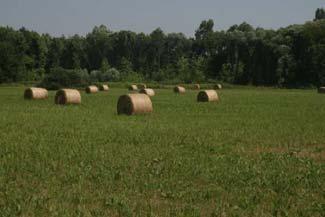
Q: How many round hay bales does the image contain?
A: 13